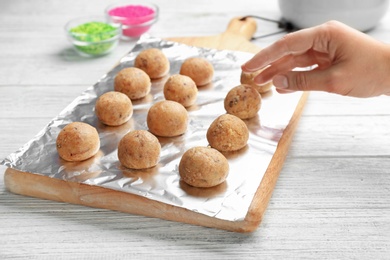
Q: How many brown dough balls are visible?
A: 12